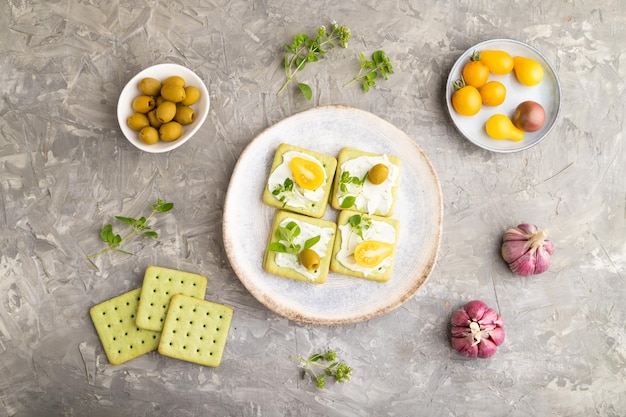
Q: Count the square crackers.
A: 7